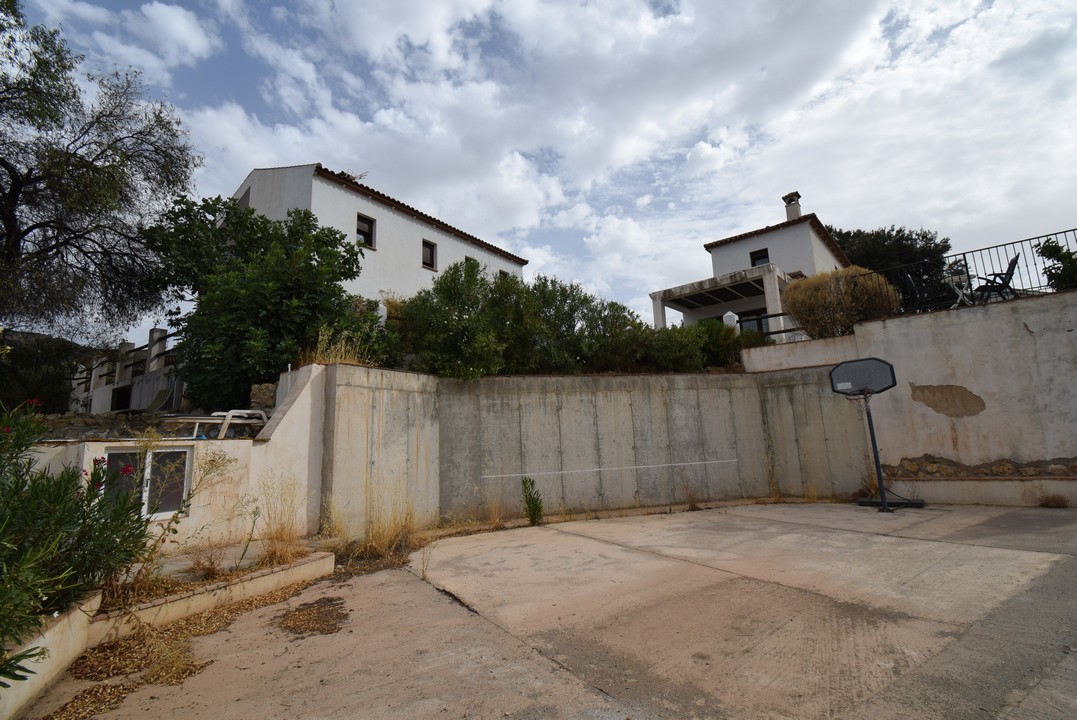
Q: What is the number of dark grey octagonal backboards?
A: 1